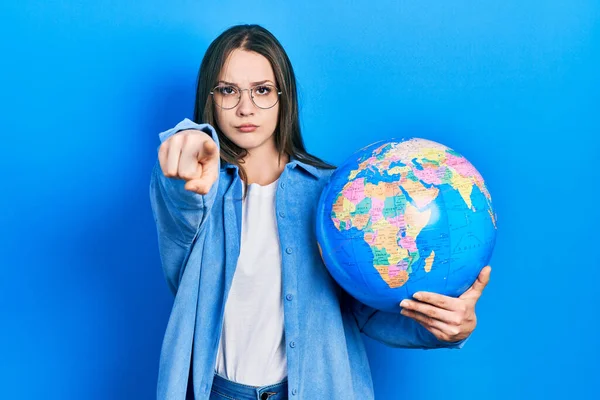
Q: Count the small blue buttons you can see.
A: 6